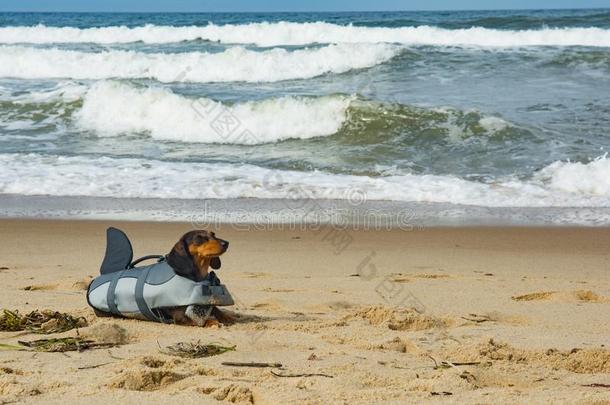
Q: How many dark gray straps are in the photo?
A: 2